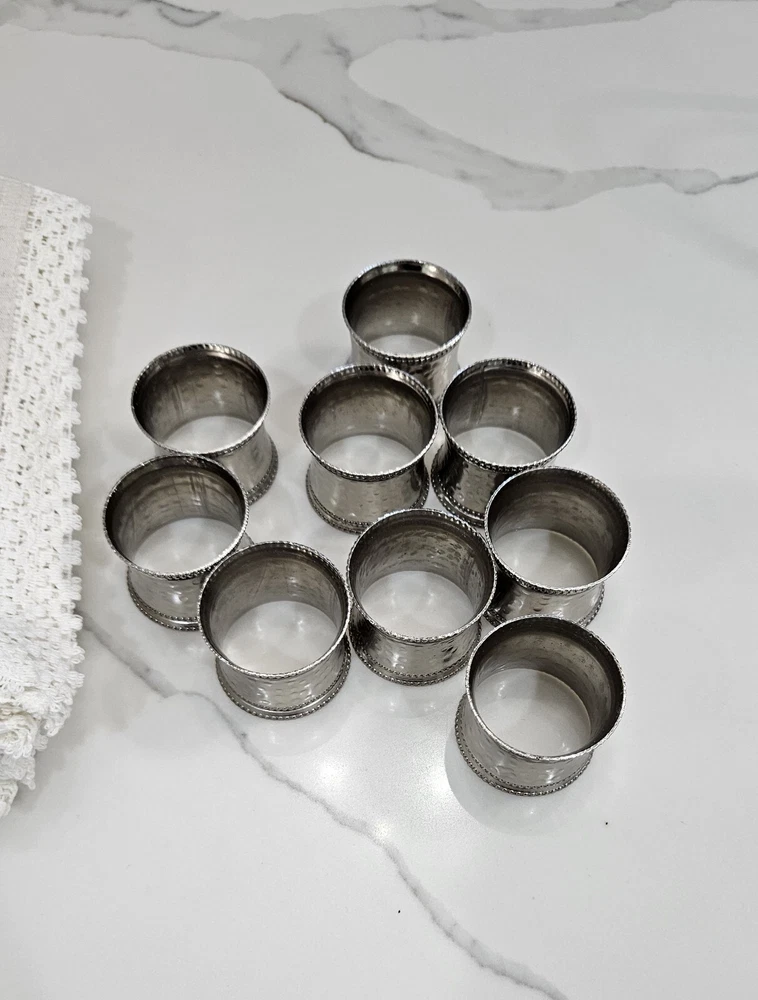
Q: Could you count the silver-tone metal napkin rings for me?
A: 9